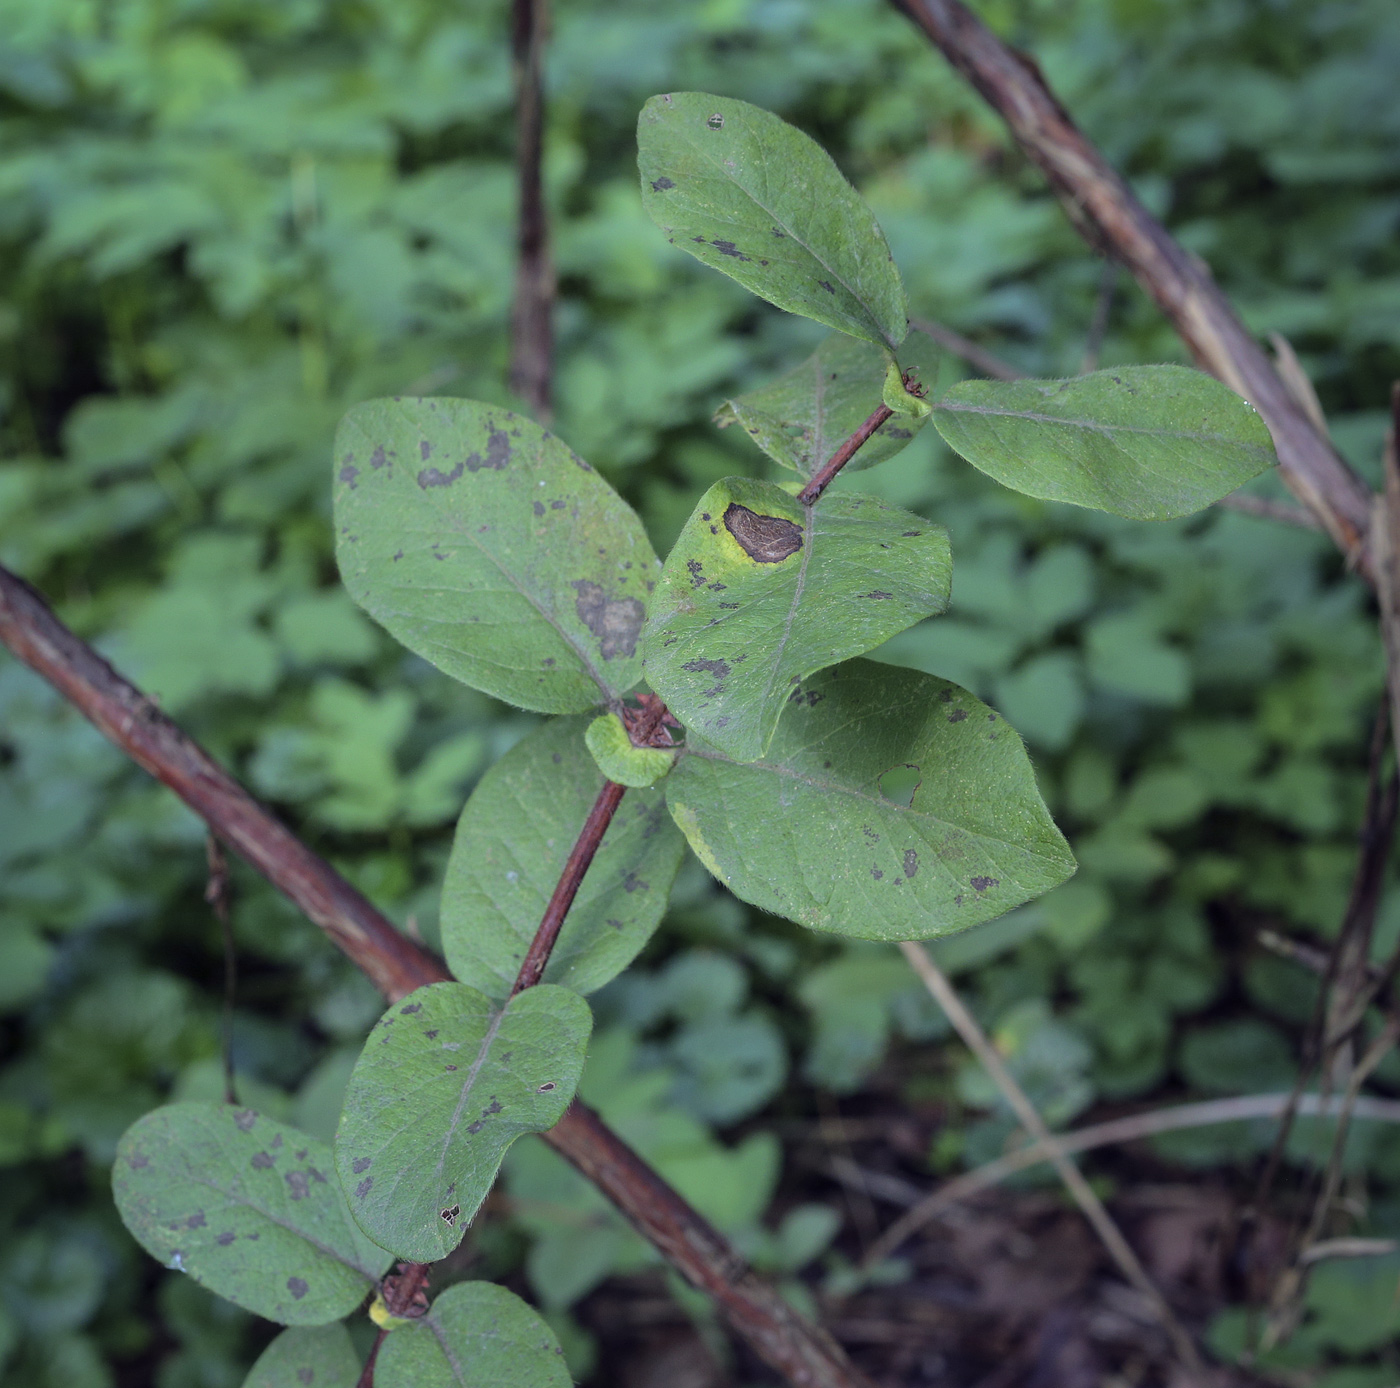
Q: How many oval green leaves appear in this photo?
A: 11